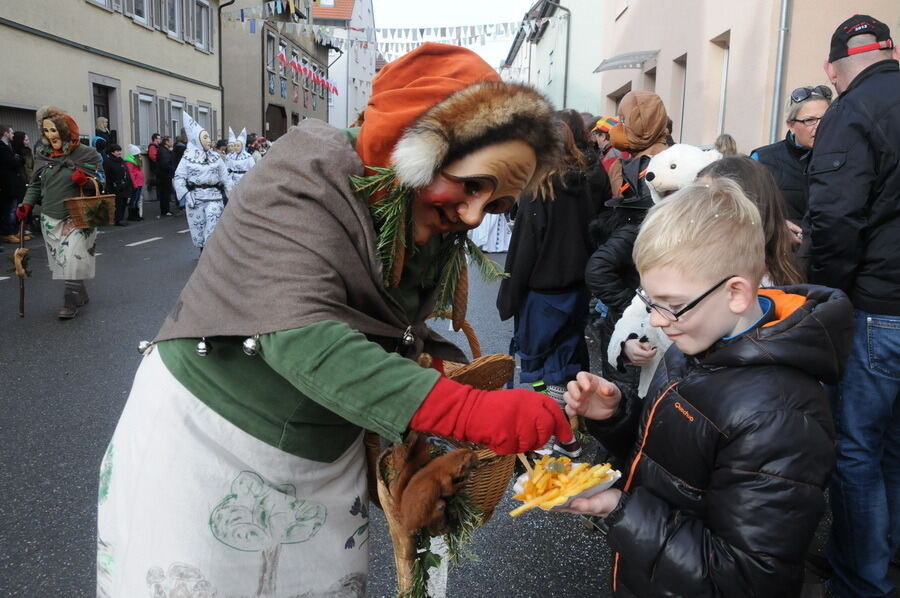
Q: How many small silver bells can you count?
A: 4